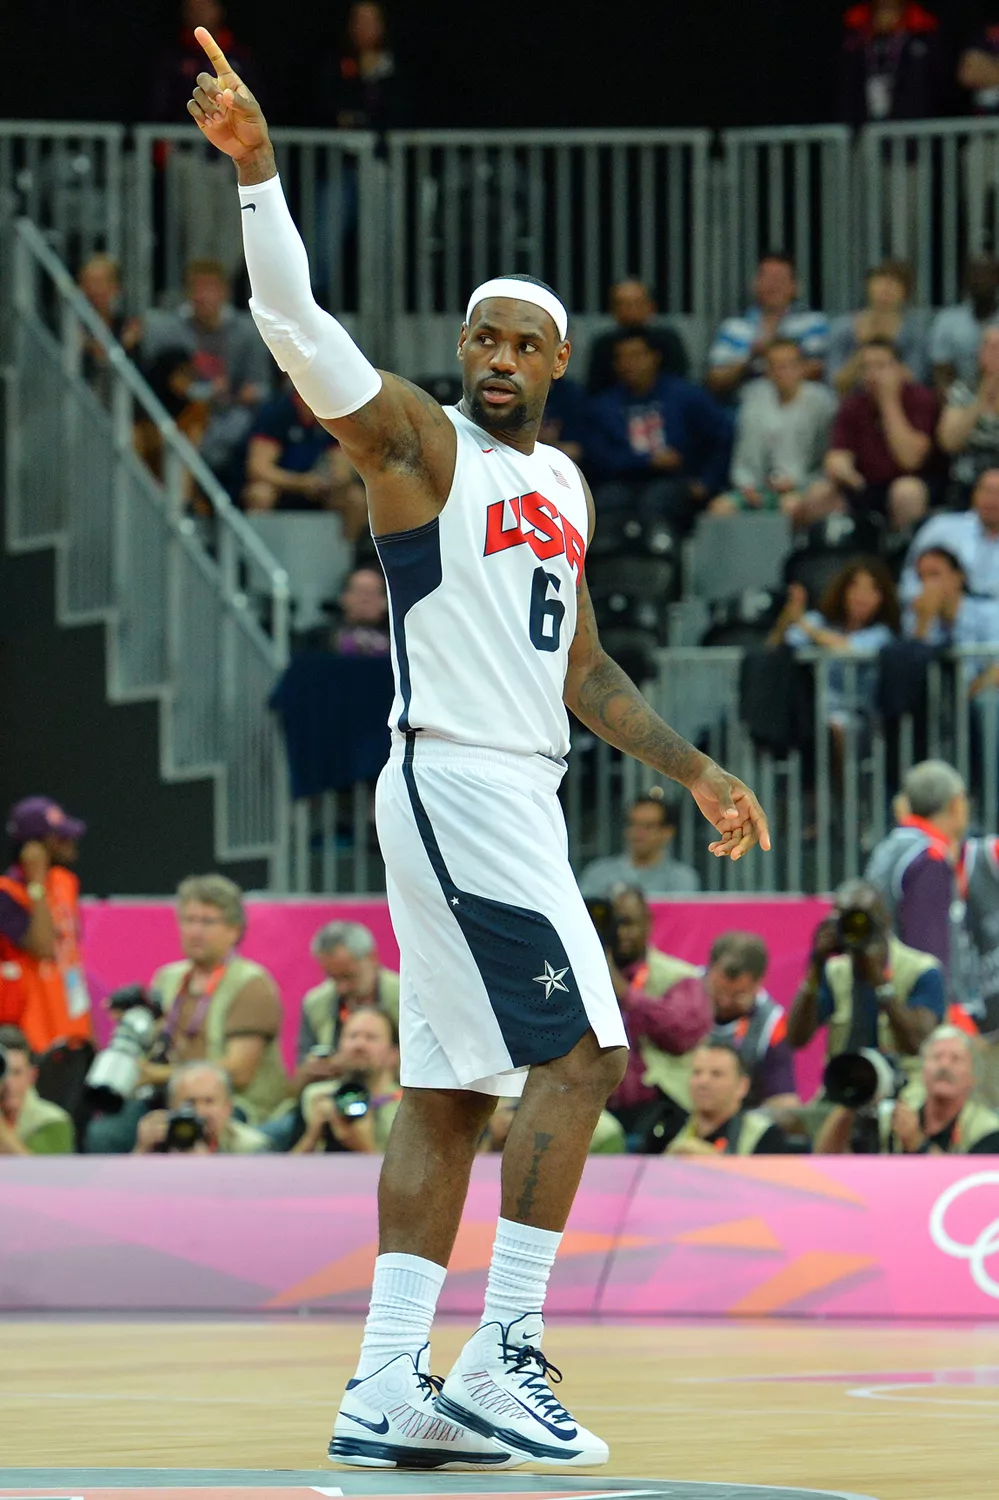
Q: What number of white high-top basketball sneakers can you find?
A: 2